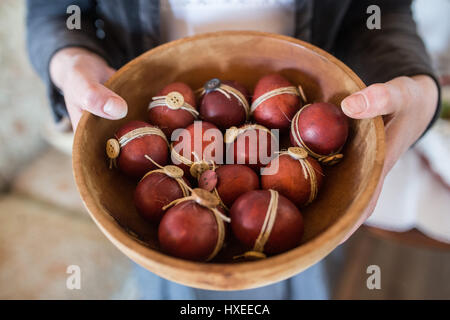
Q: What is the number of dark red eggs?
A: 12